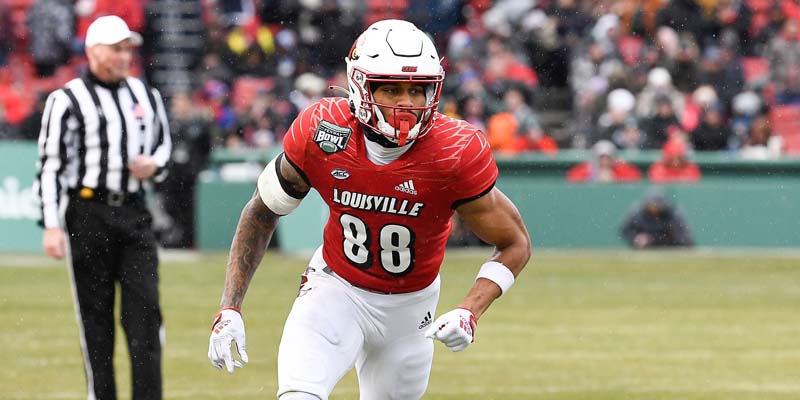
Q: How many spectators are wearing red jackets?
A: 2